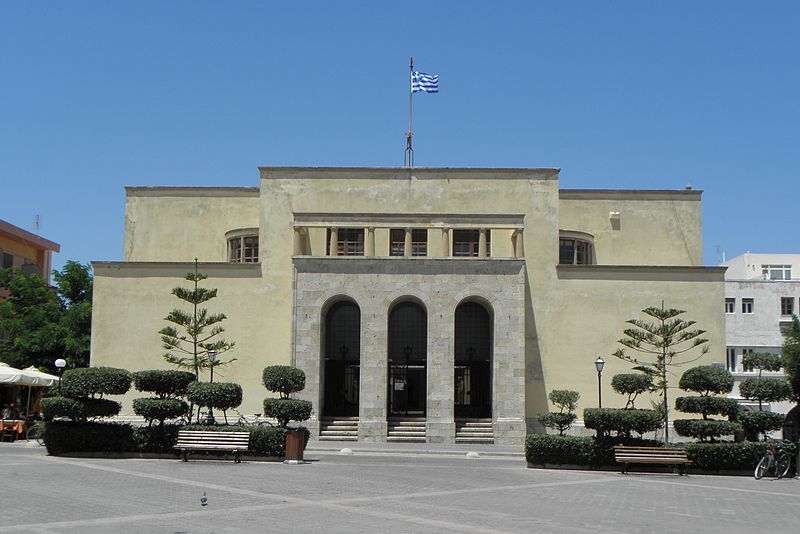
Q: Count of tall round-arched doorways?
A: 3